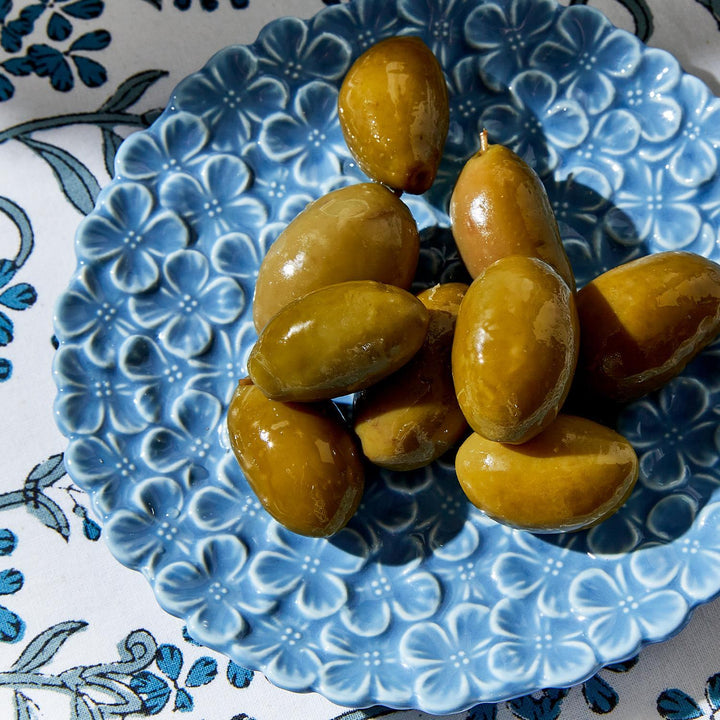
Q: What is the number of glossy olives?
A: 9